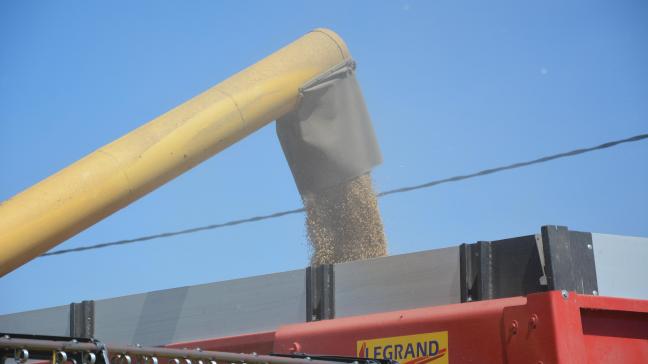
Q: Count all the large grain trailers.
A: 1